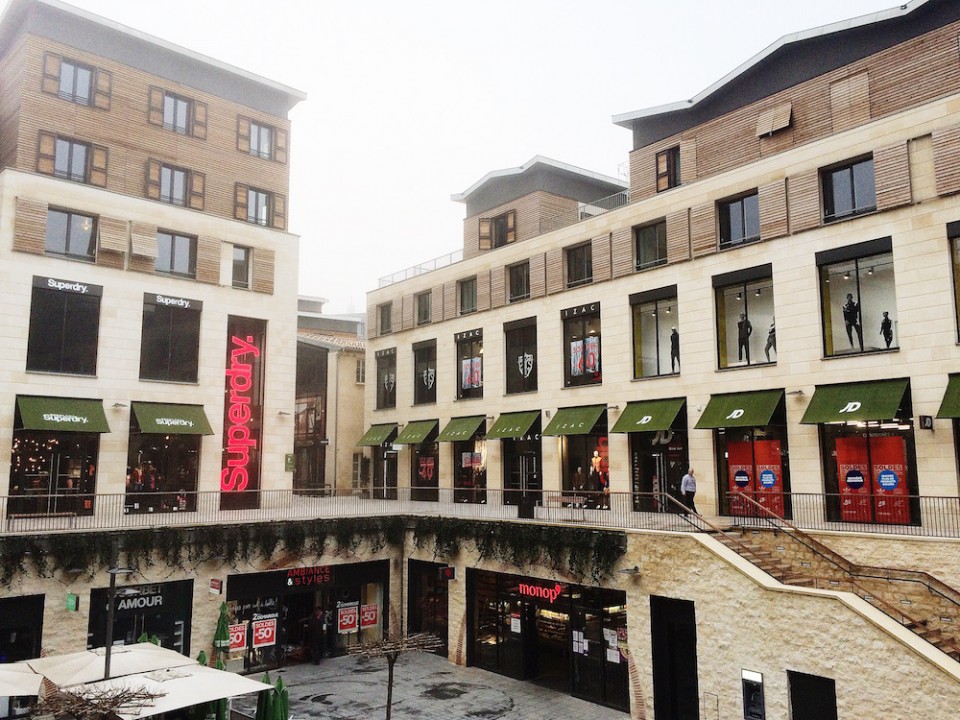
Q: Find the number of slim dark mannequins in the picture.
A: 5